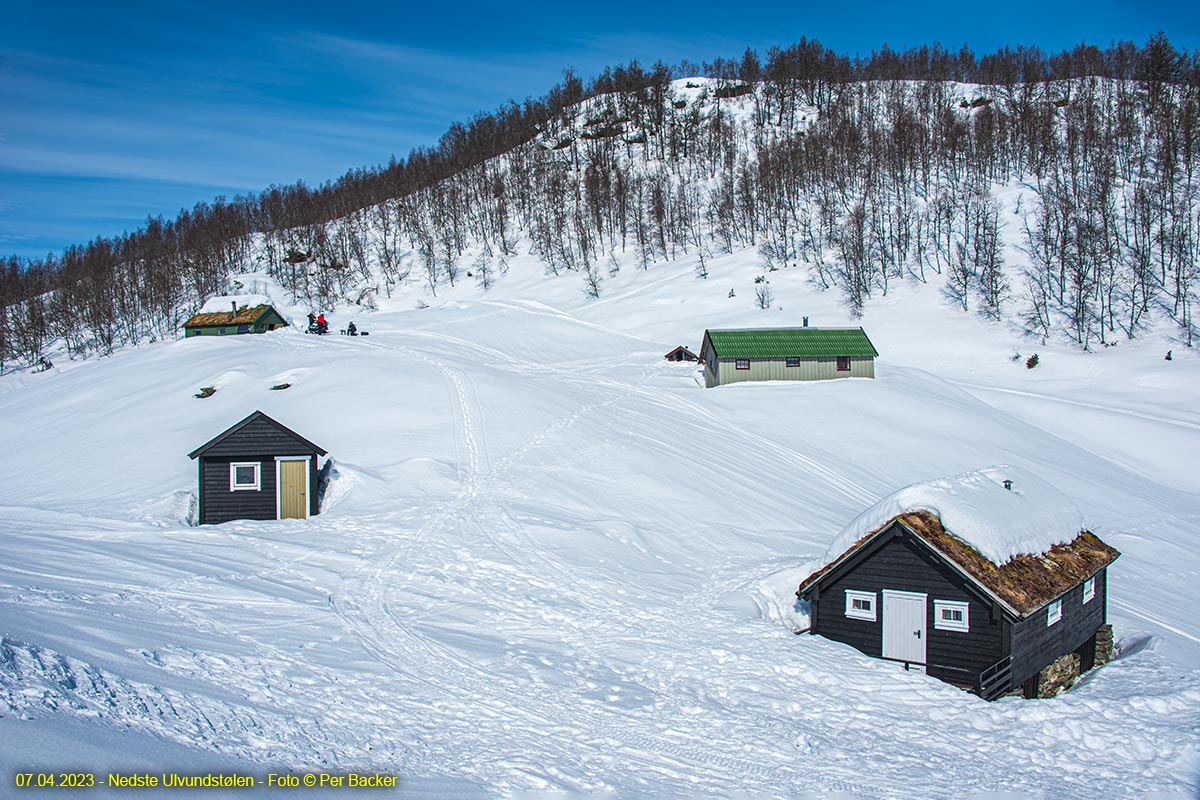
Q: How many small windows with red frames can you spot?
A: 3